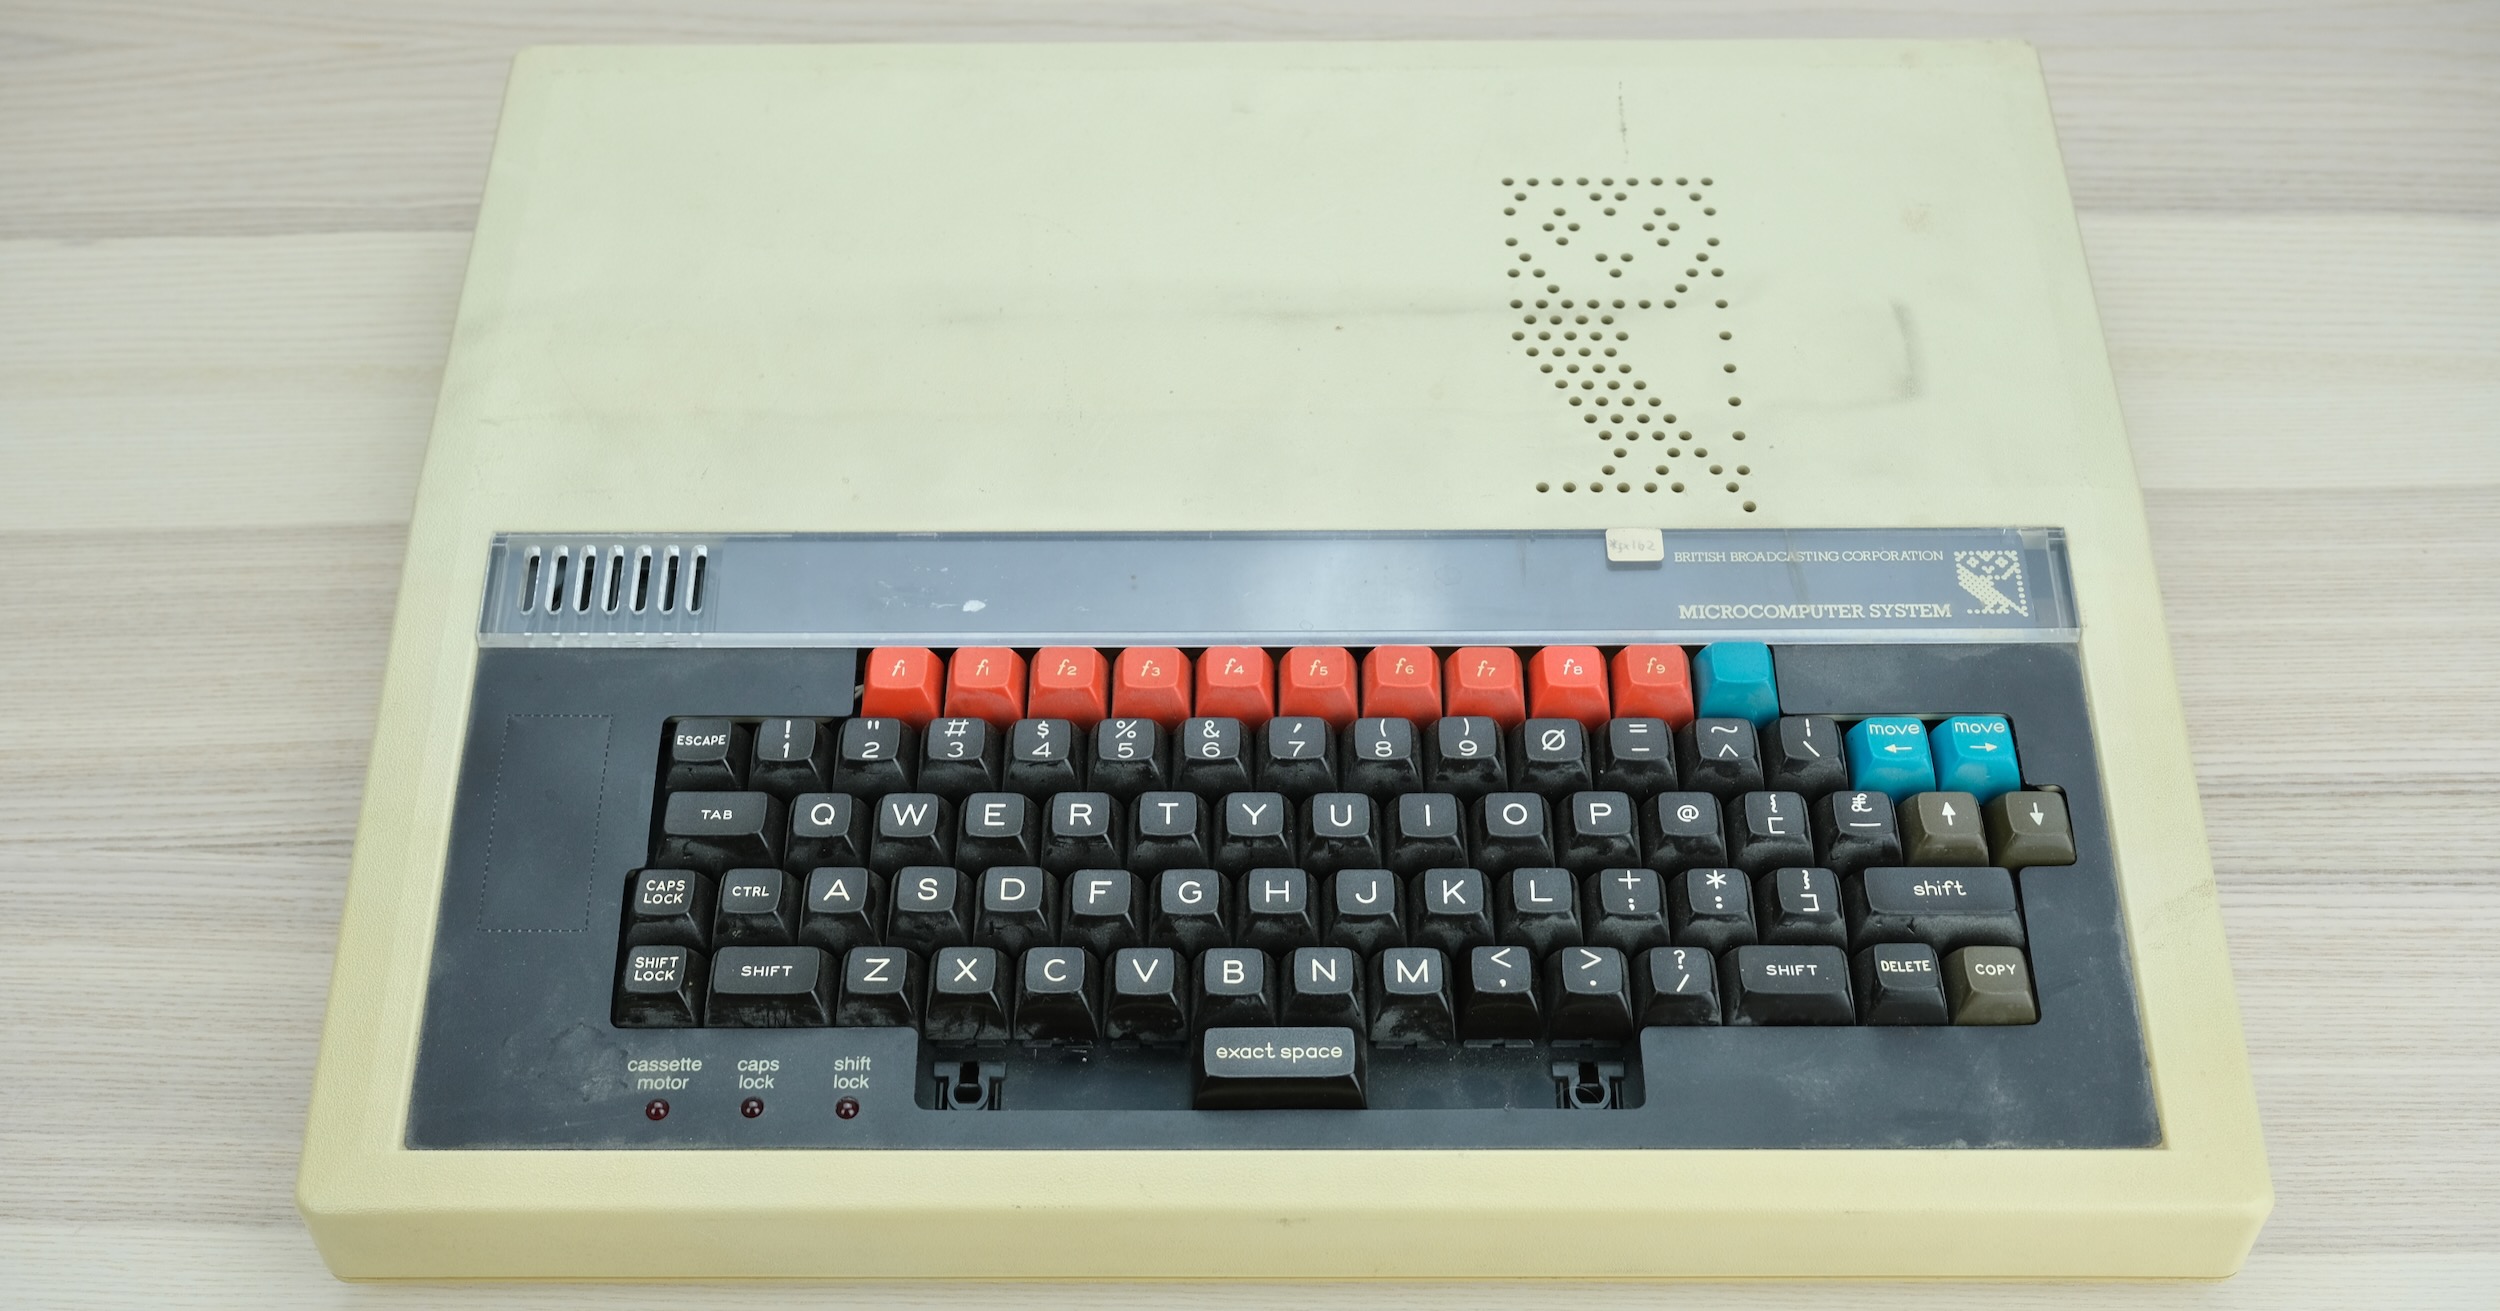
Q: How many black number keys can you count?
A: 10